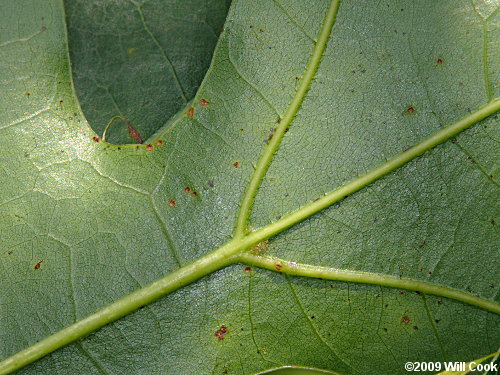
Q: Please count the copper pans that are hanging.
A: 0